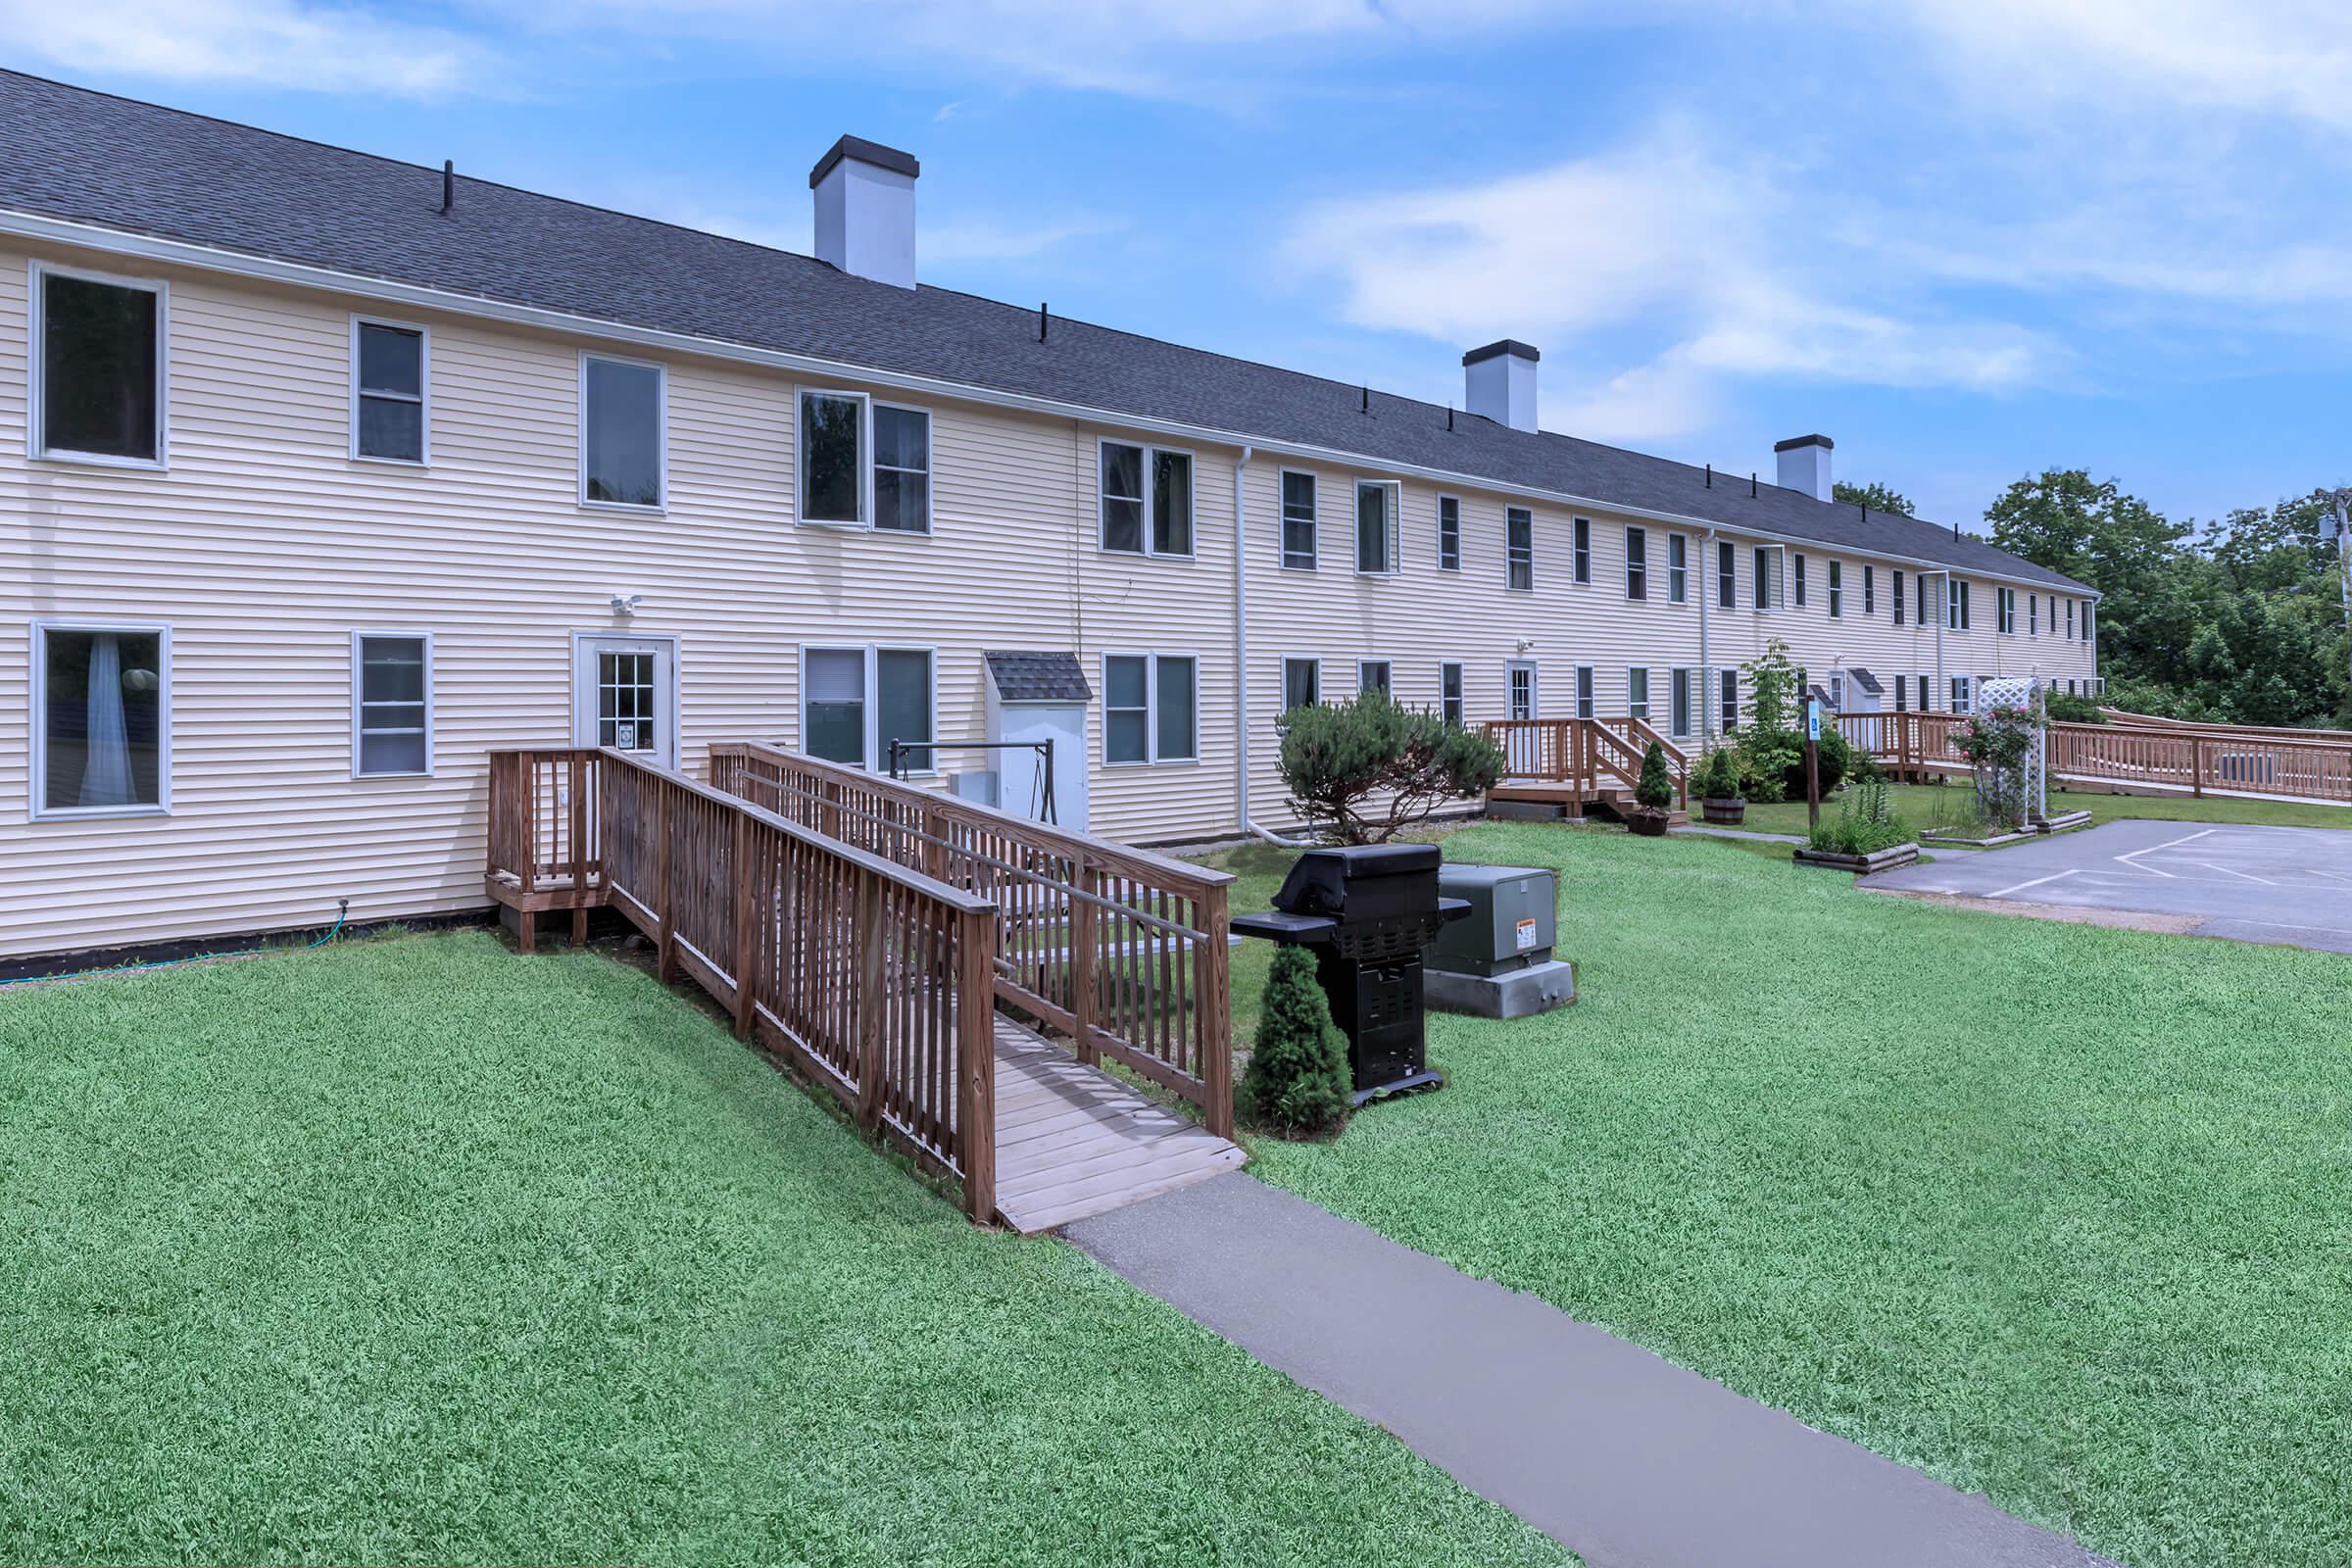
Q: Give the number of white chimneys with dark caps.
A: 3